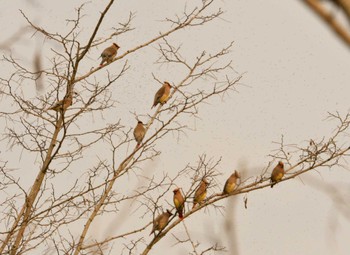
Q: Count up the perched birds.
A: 9